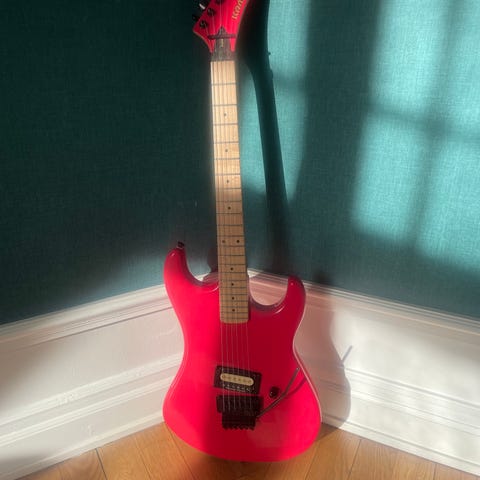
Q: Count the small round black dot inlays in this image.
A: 10